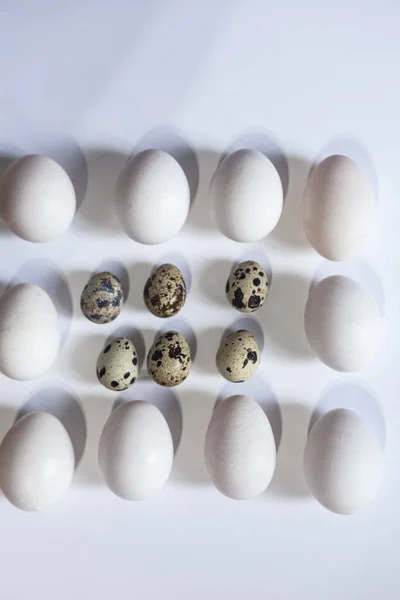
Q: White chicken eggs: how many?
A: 10